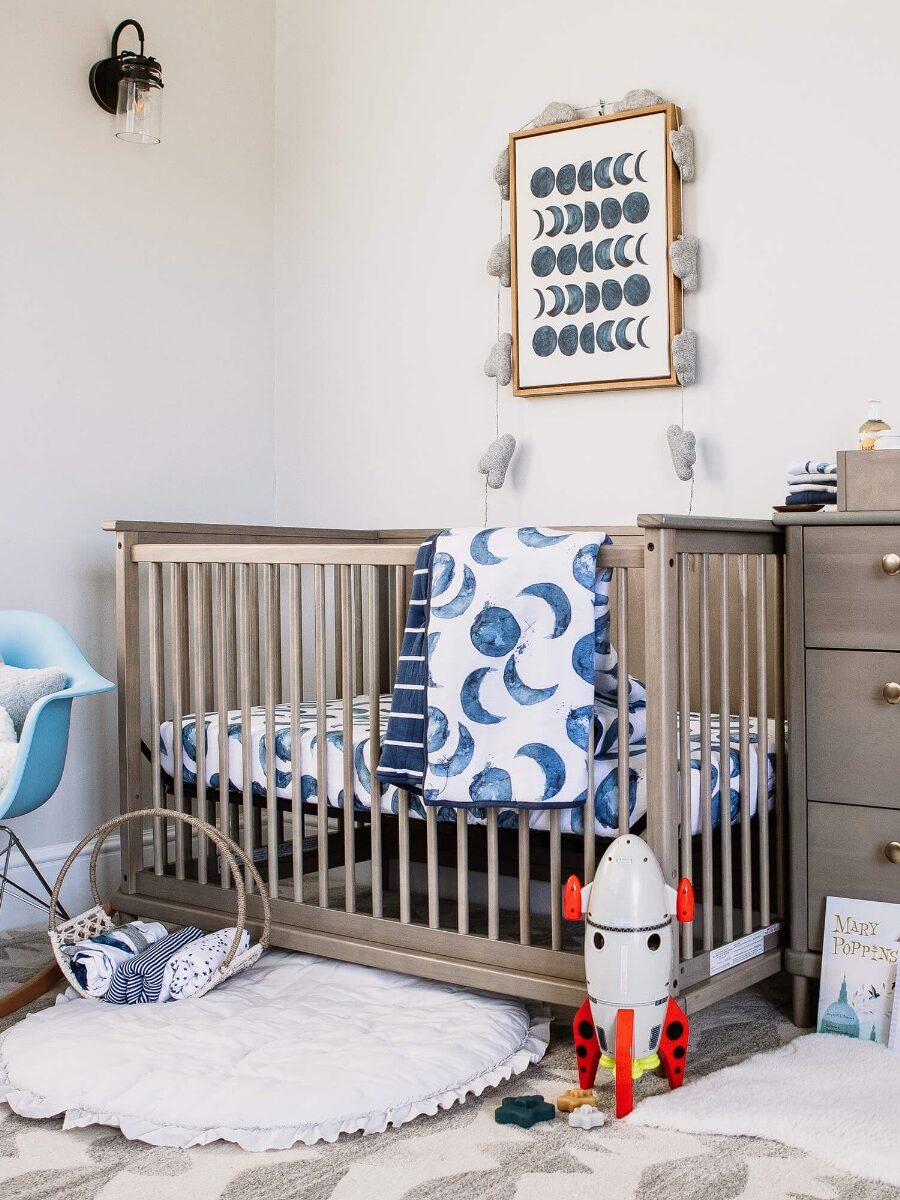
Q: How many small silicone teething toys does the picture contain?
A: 3